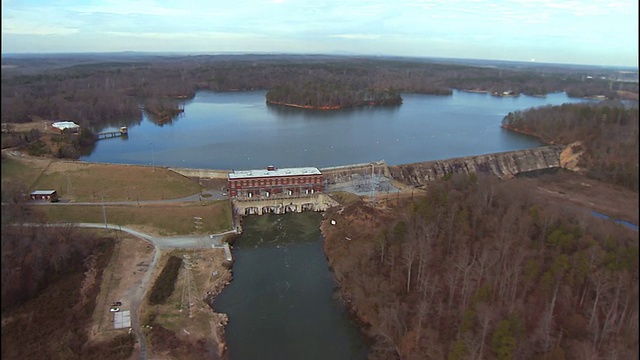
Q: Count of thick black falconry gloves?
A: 0